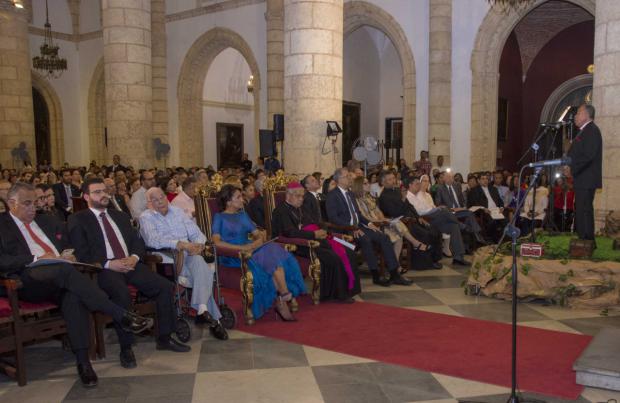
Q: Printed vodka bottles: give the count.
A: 0